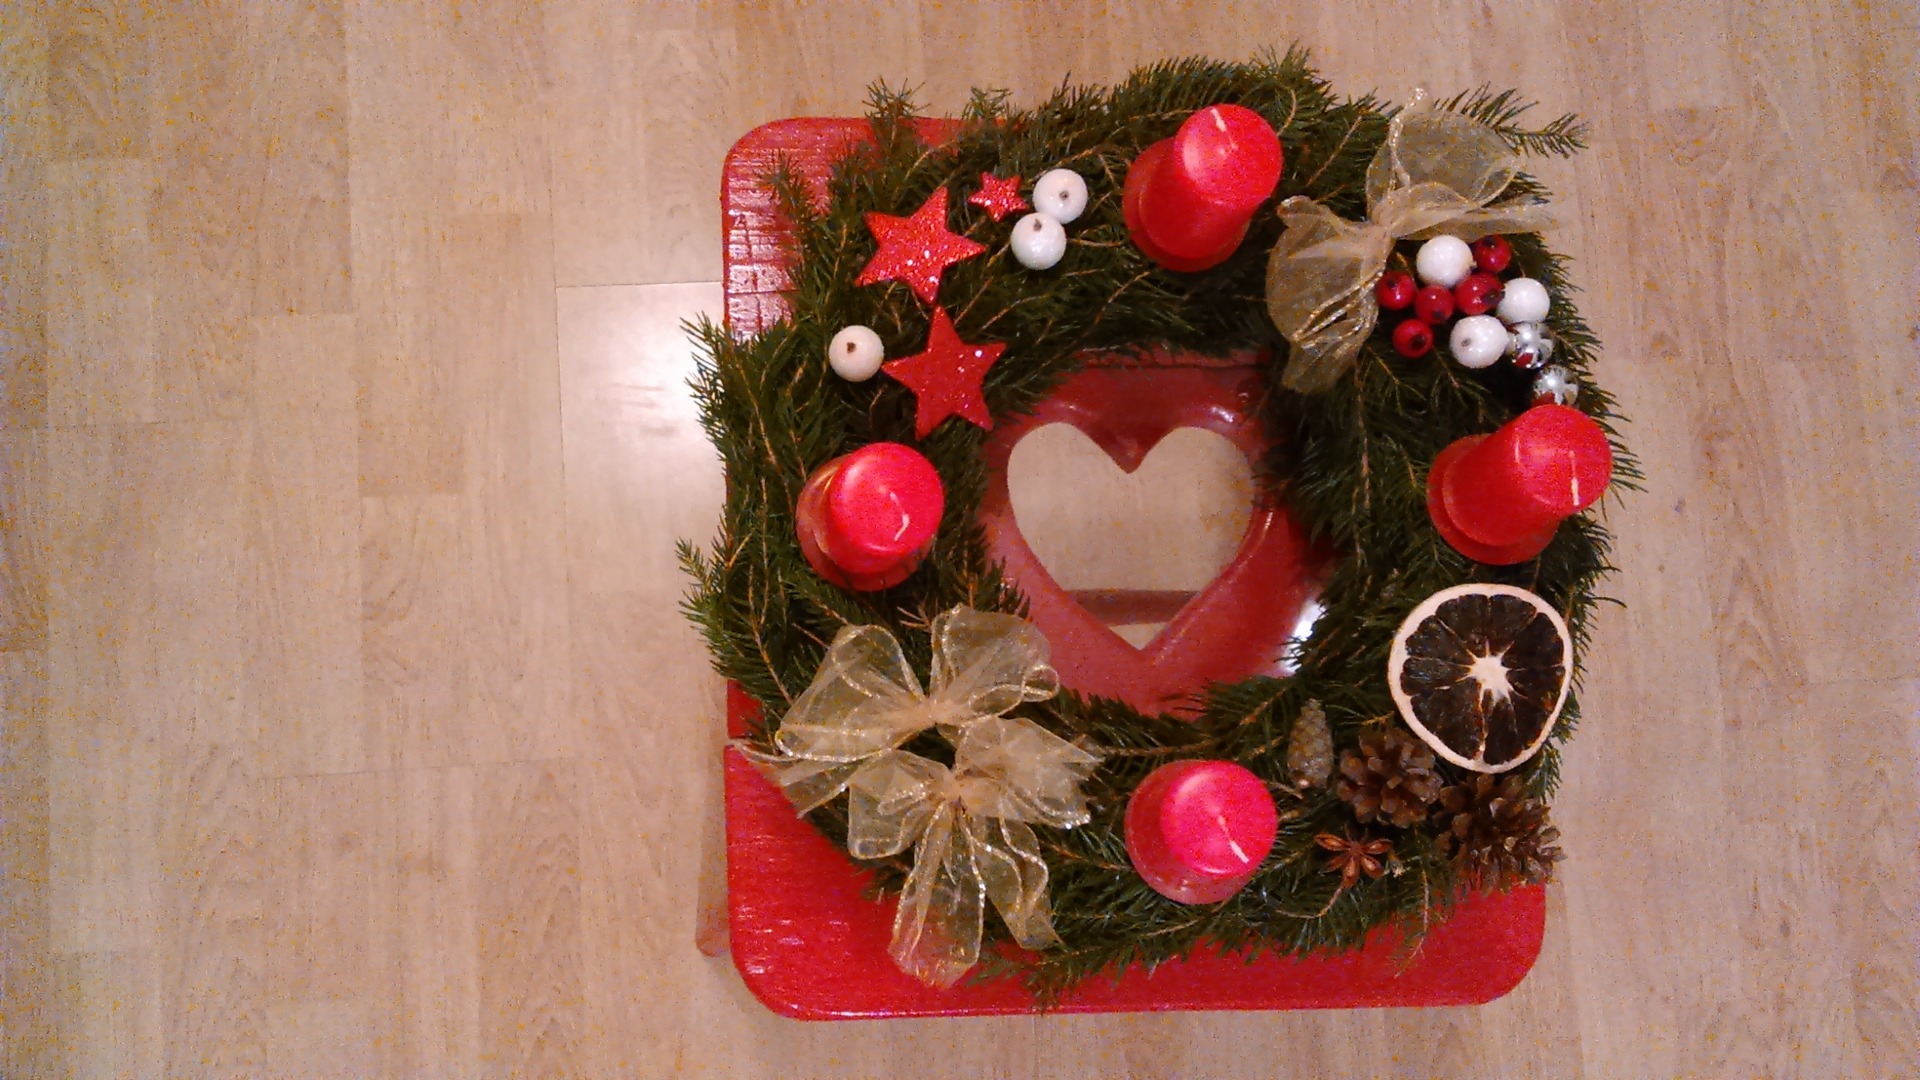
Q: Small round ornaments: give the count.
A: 13